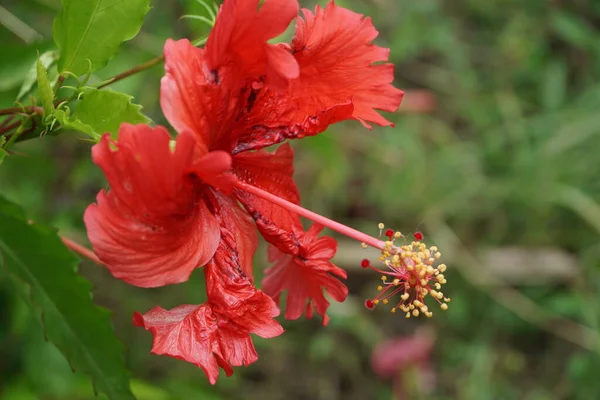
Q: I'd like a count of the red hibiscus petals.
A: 5